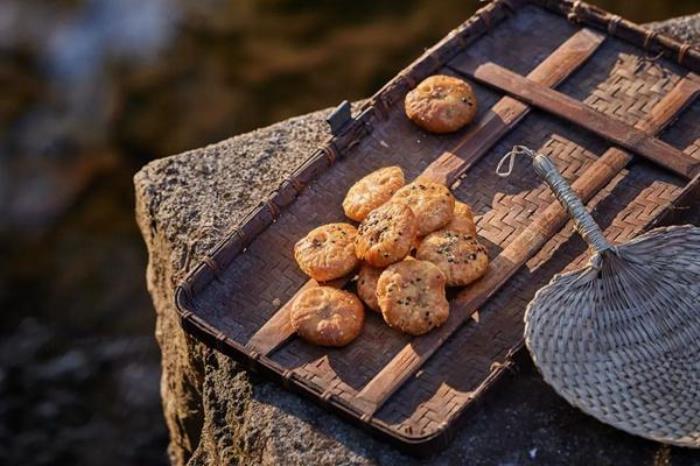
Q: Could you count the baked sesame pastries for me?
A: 10